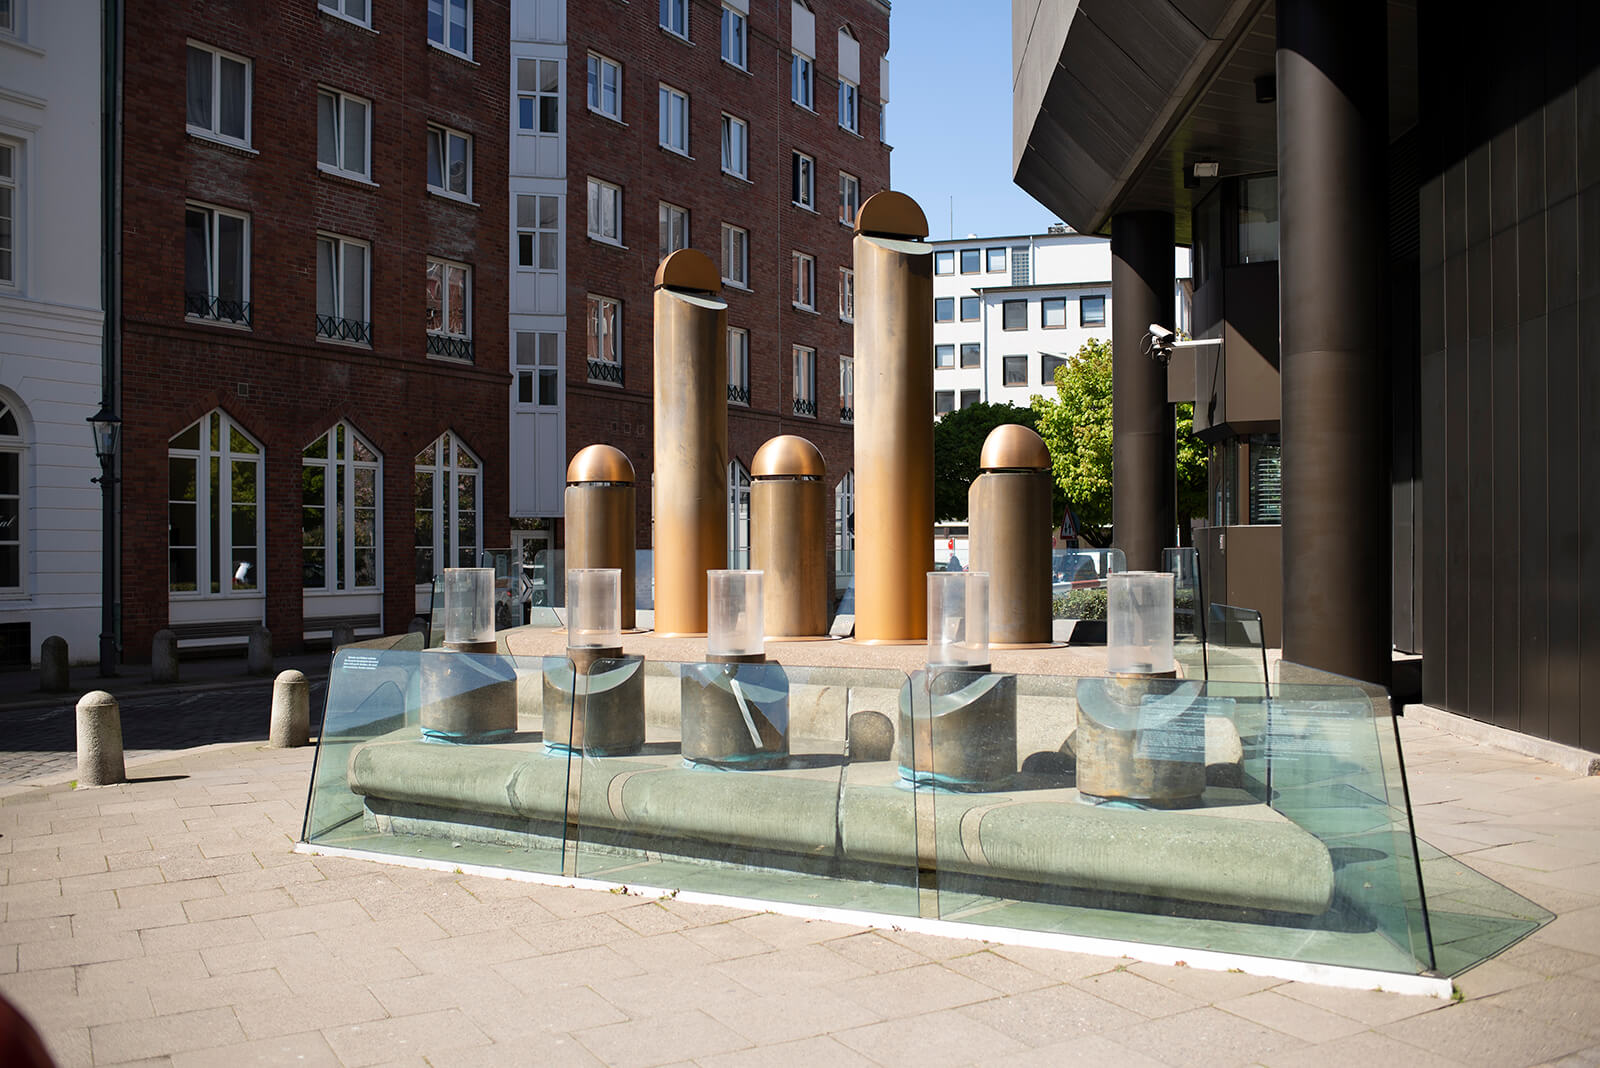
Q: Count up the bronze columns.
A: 5